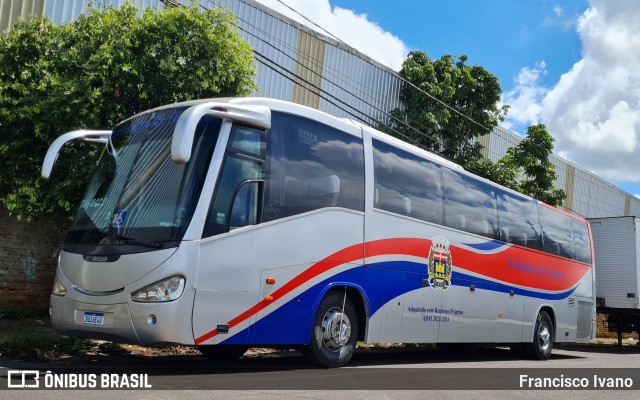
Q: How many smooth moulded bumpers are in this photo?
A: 1